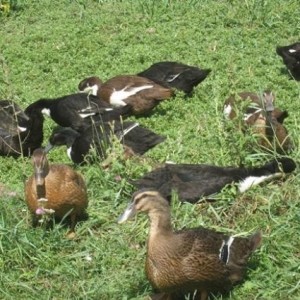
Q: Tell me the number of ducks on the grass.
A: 11